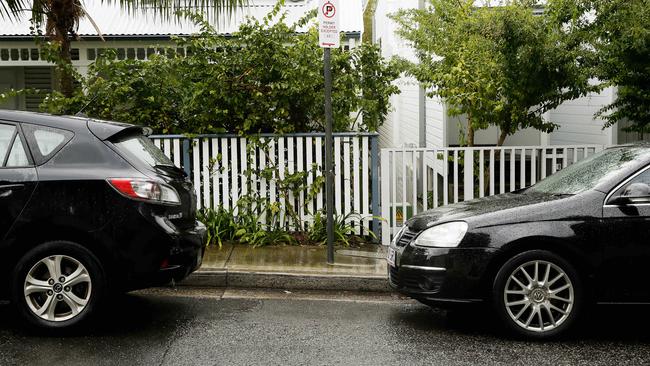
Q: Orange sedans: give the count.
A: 0